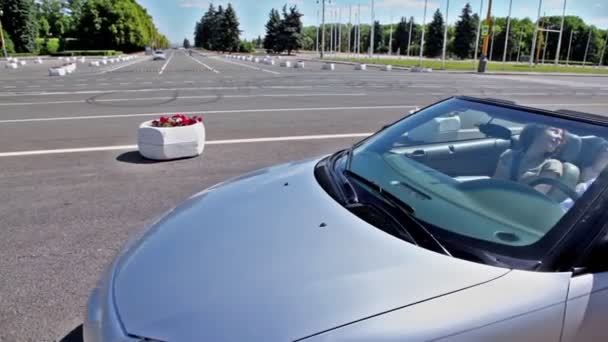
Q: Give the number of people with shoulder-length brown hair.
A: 1